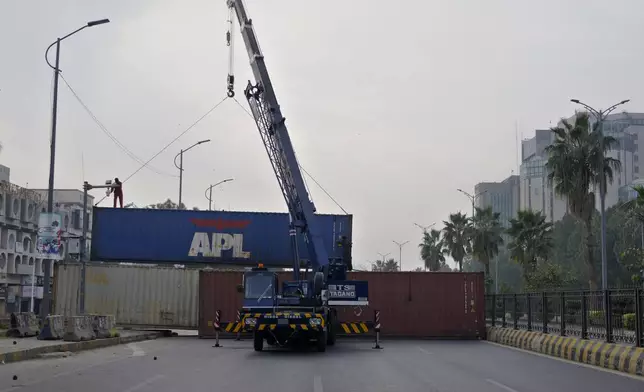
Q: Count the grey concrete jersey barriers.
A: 4